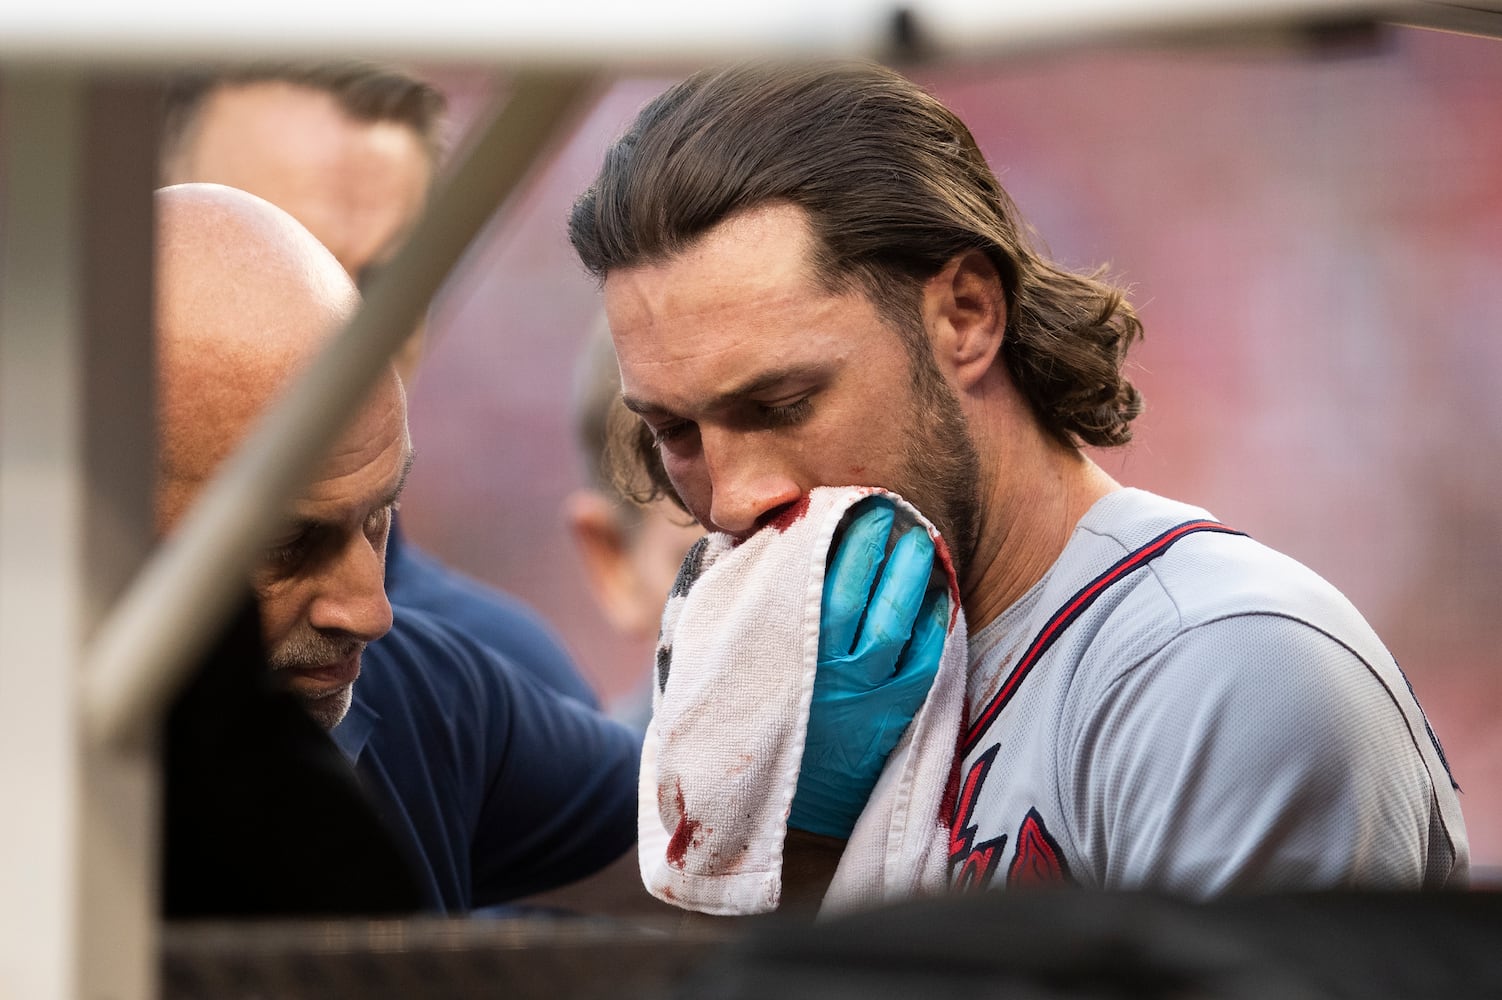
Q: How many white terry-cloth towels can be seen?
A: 1